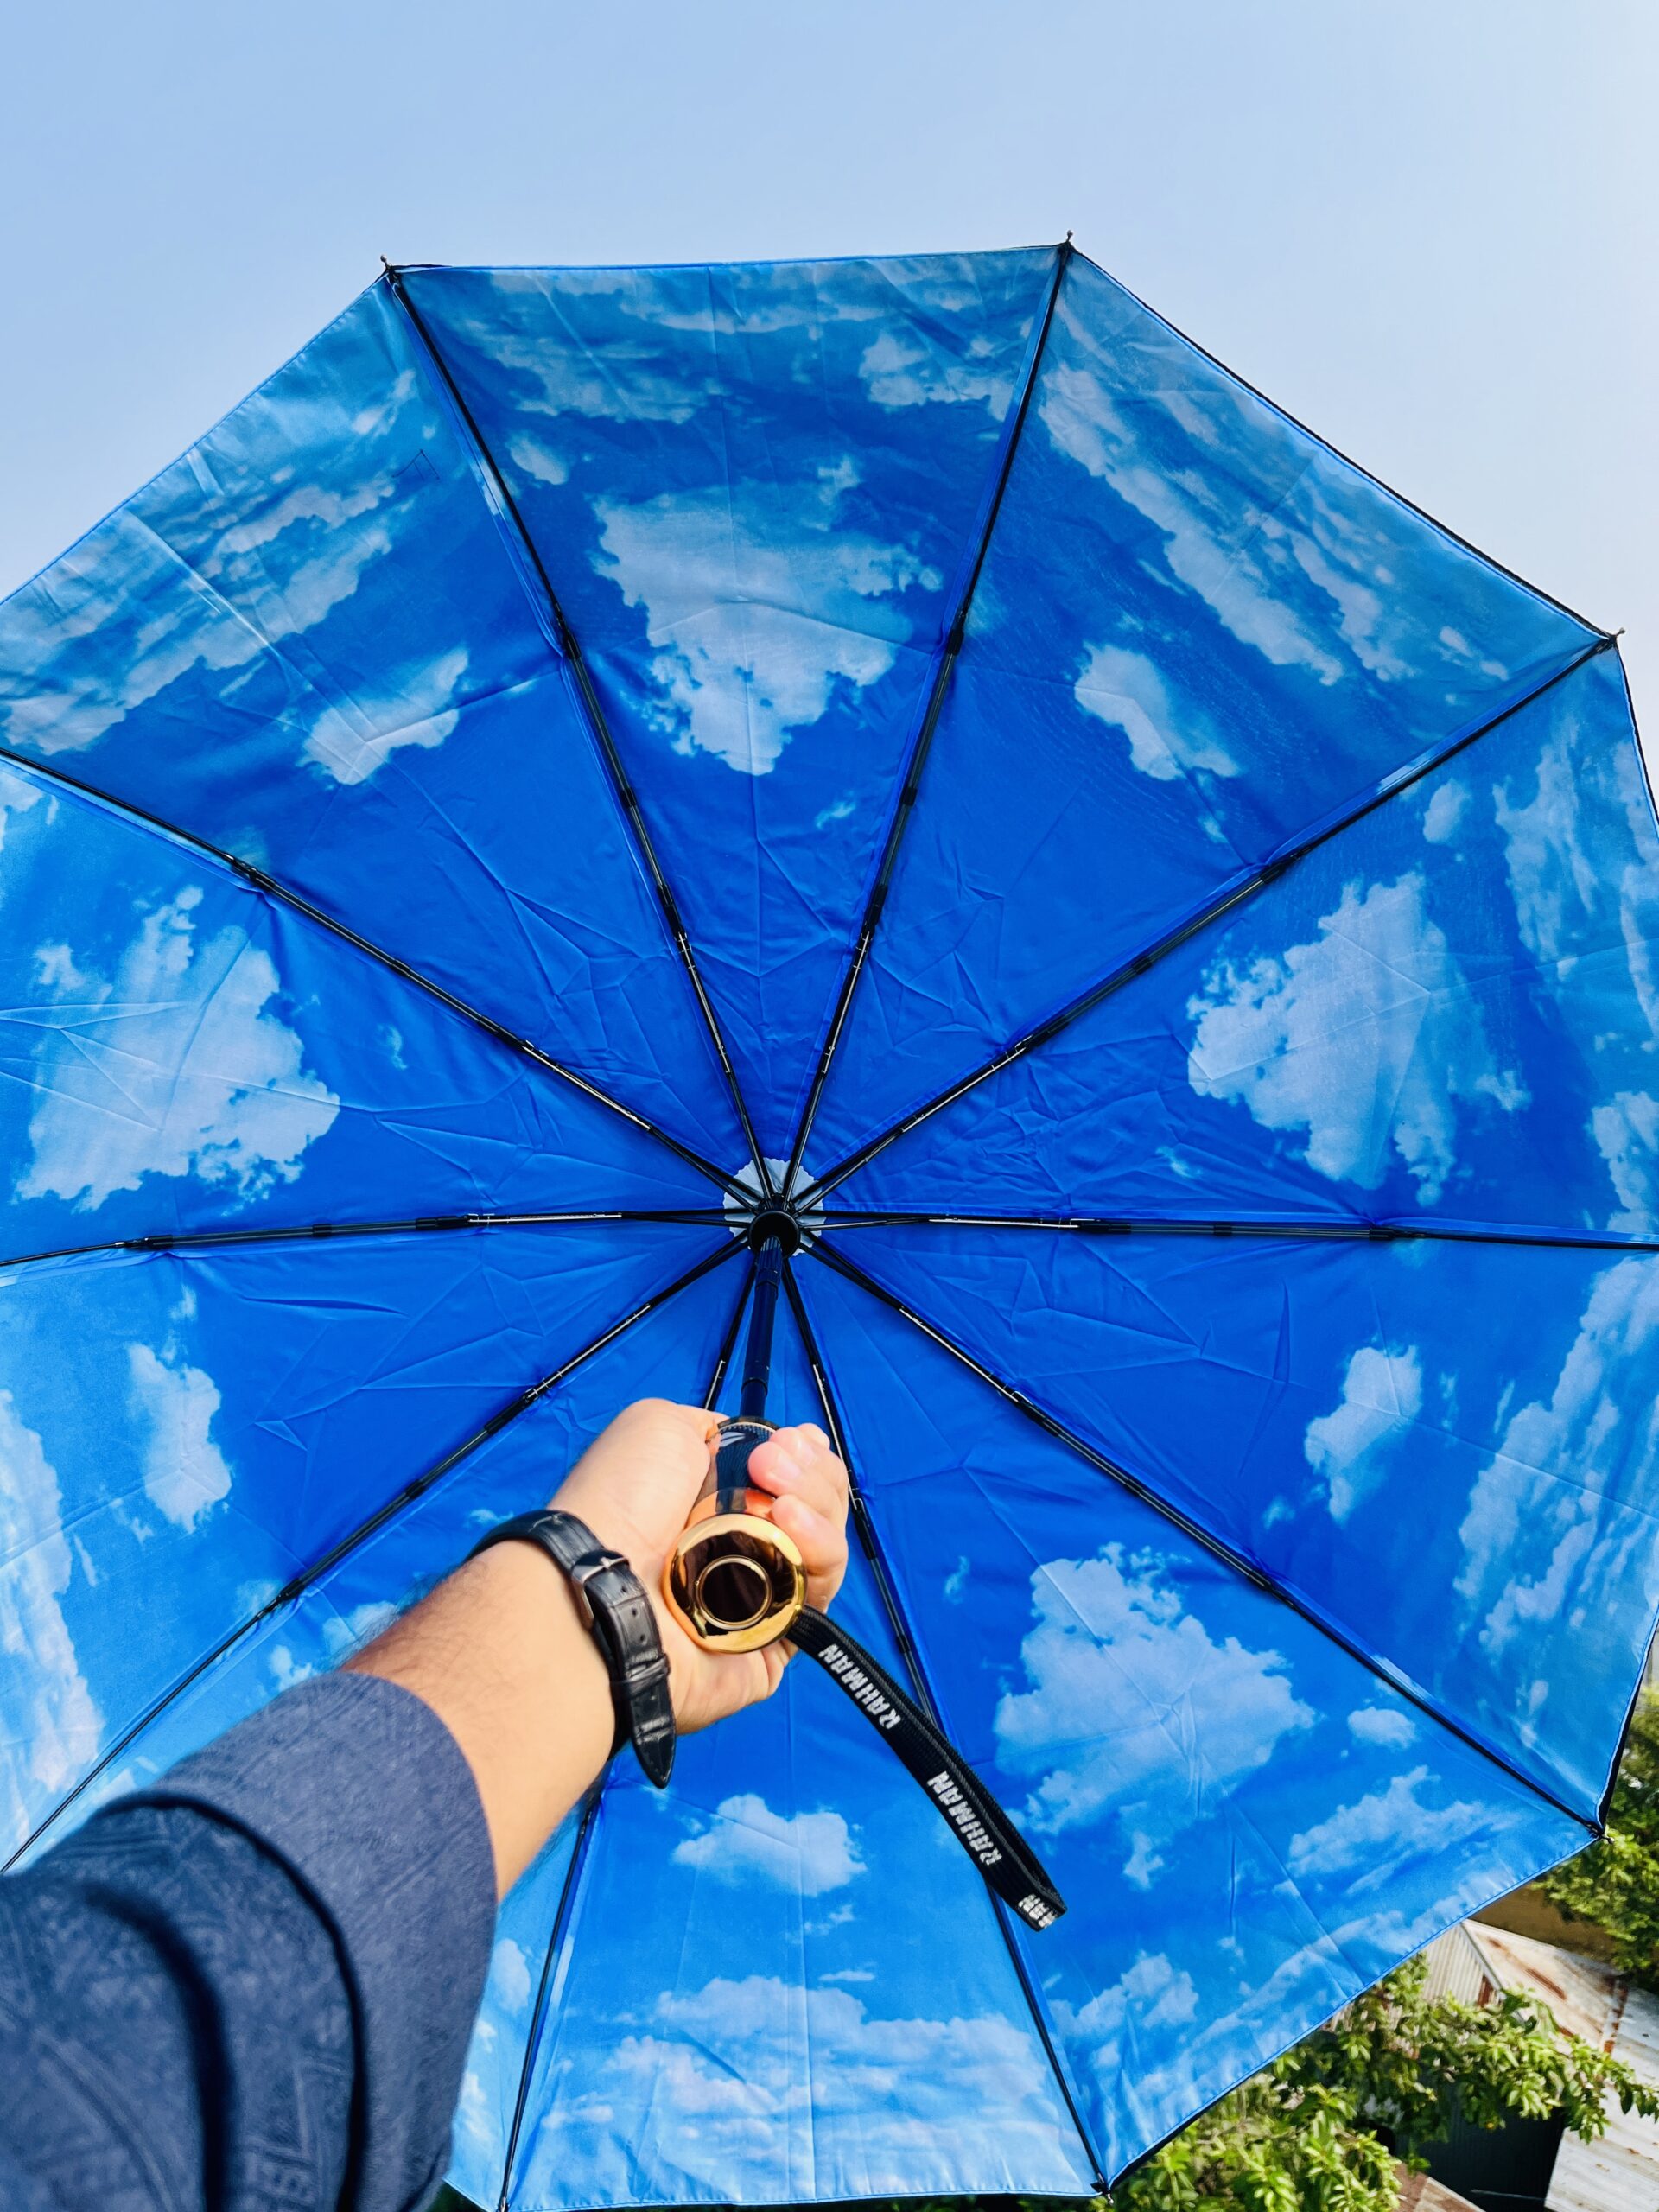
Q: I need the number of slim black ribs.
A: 10